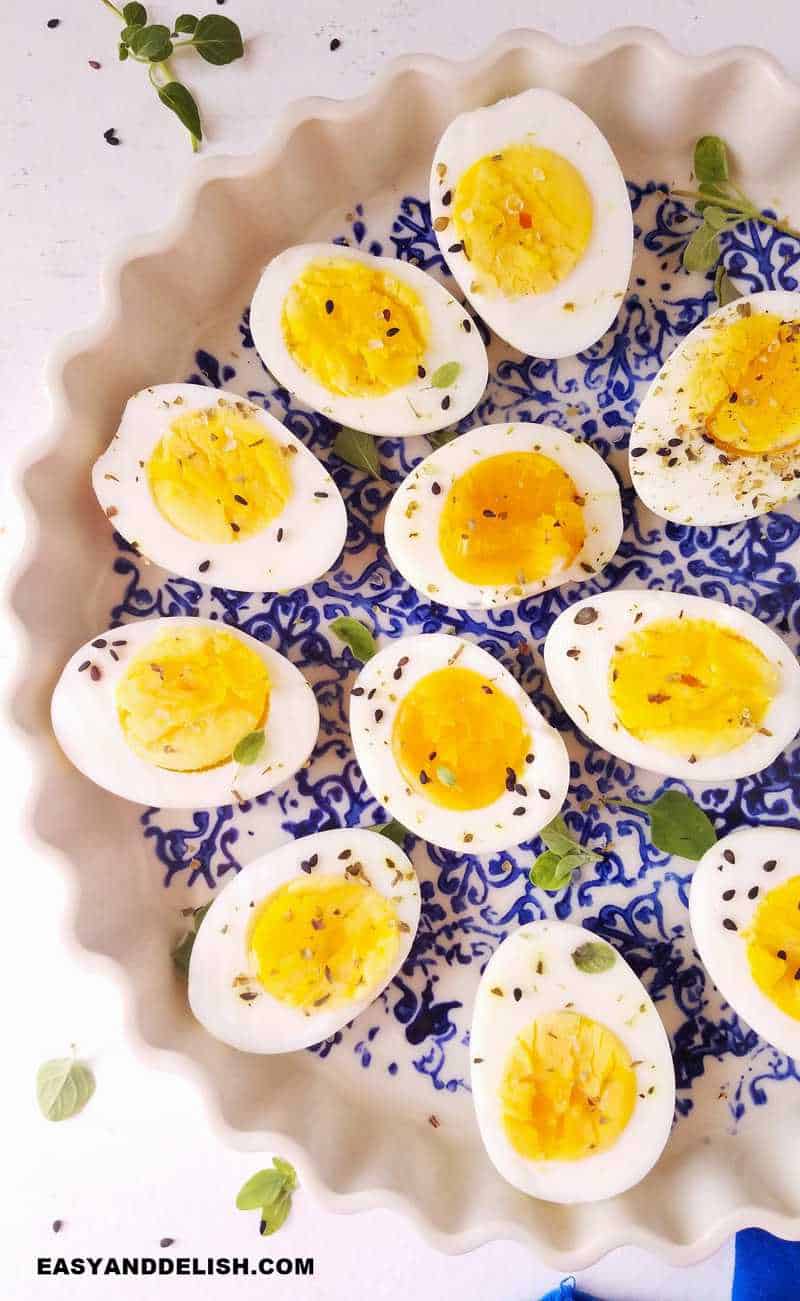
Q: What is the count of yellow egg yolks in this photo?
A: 11